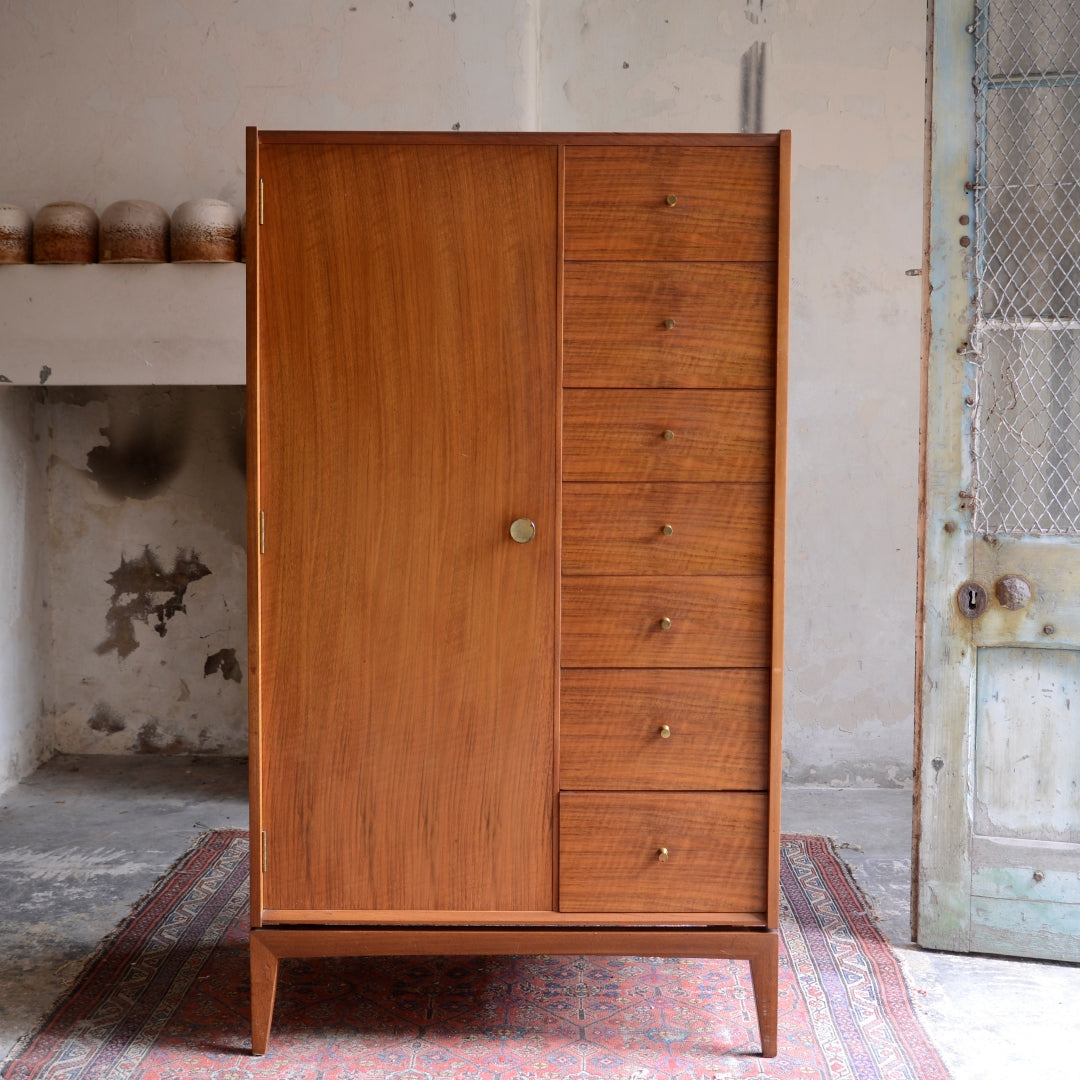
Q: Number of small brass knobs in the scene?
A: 7